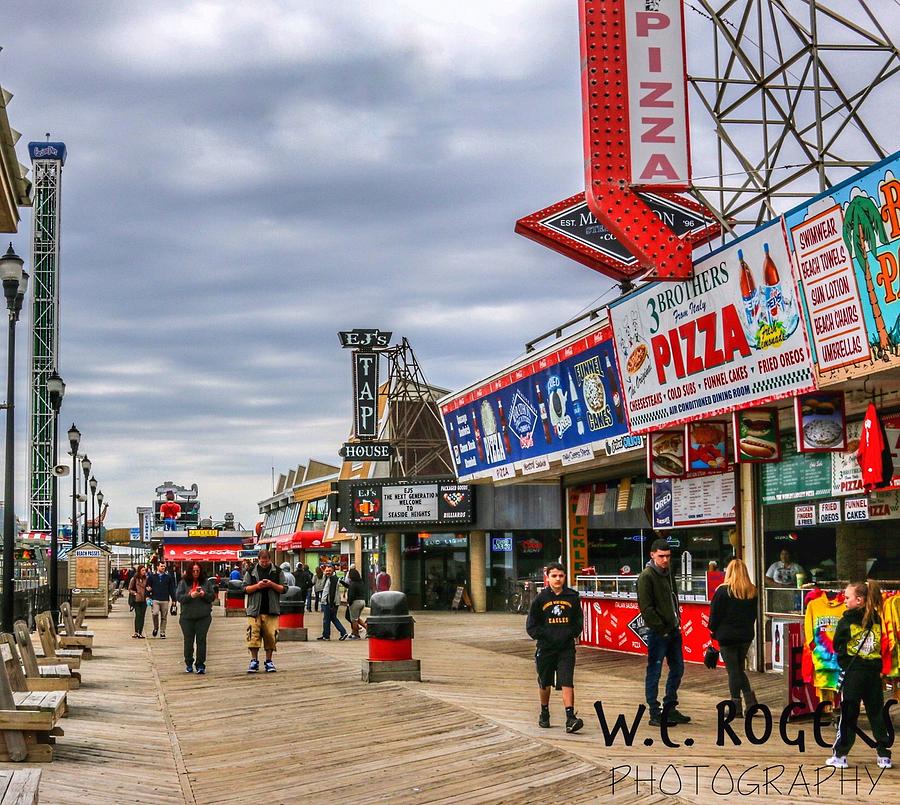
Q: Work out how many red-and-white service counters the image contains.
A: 1